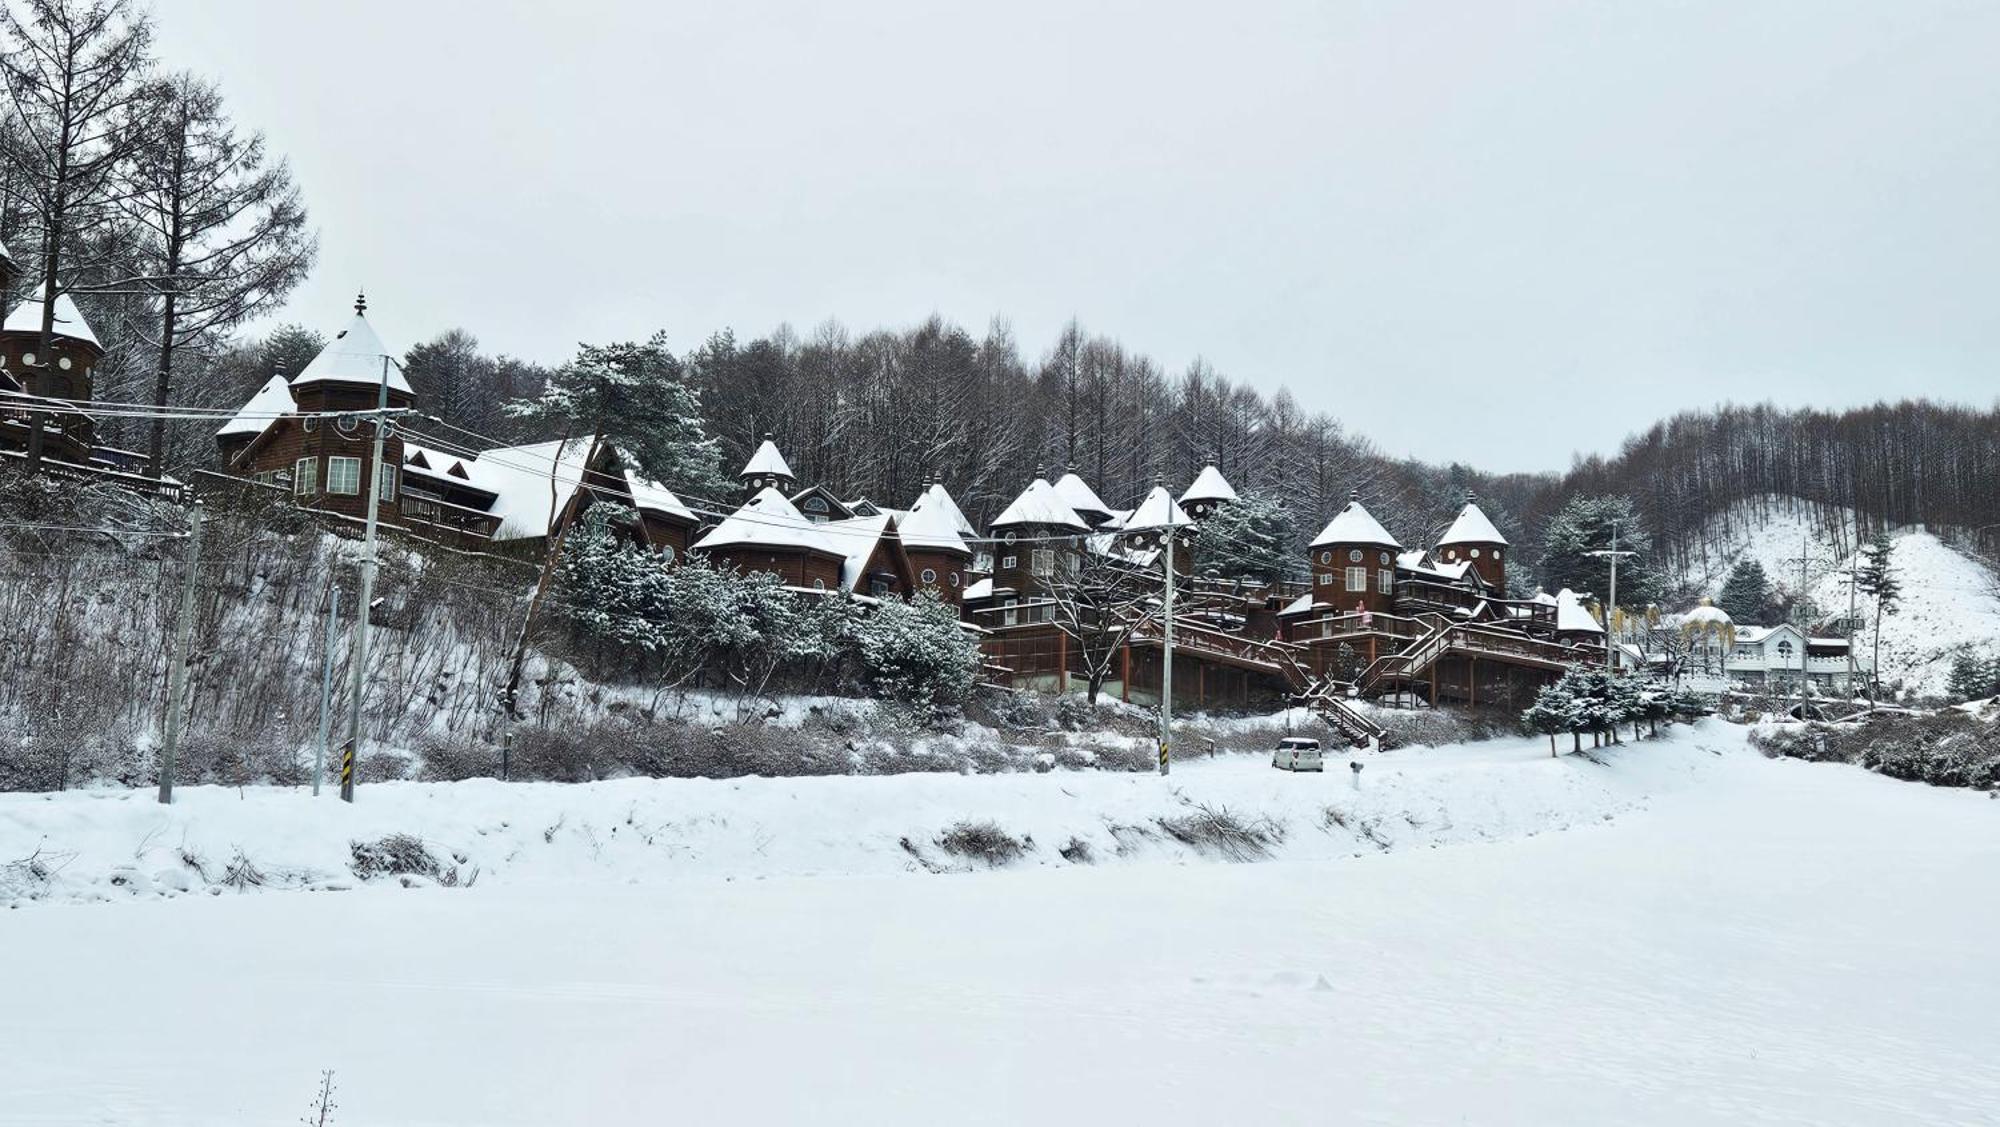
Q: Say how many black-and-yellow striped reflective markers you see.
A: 2